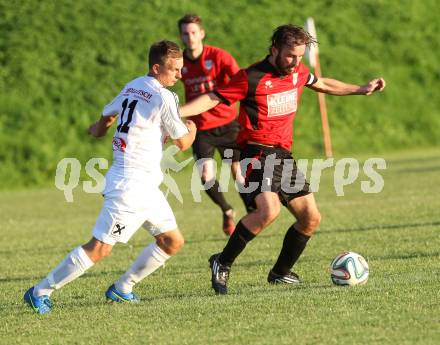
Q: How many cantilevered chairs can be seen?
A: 0